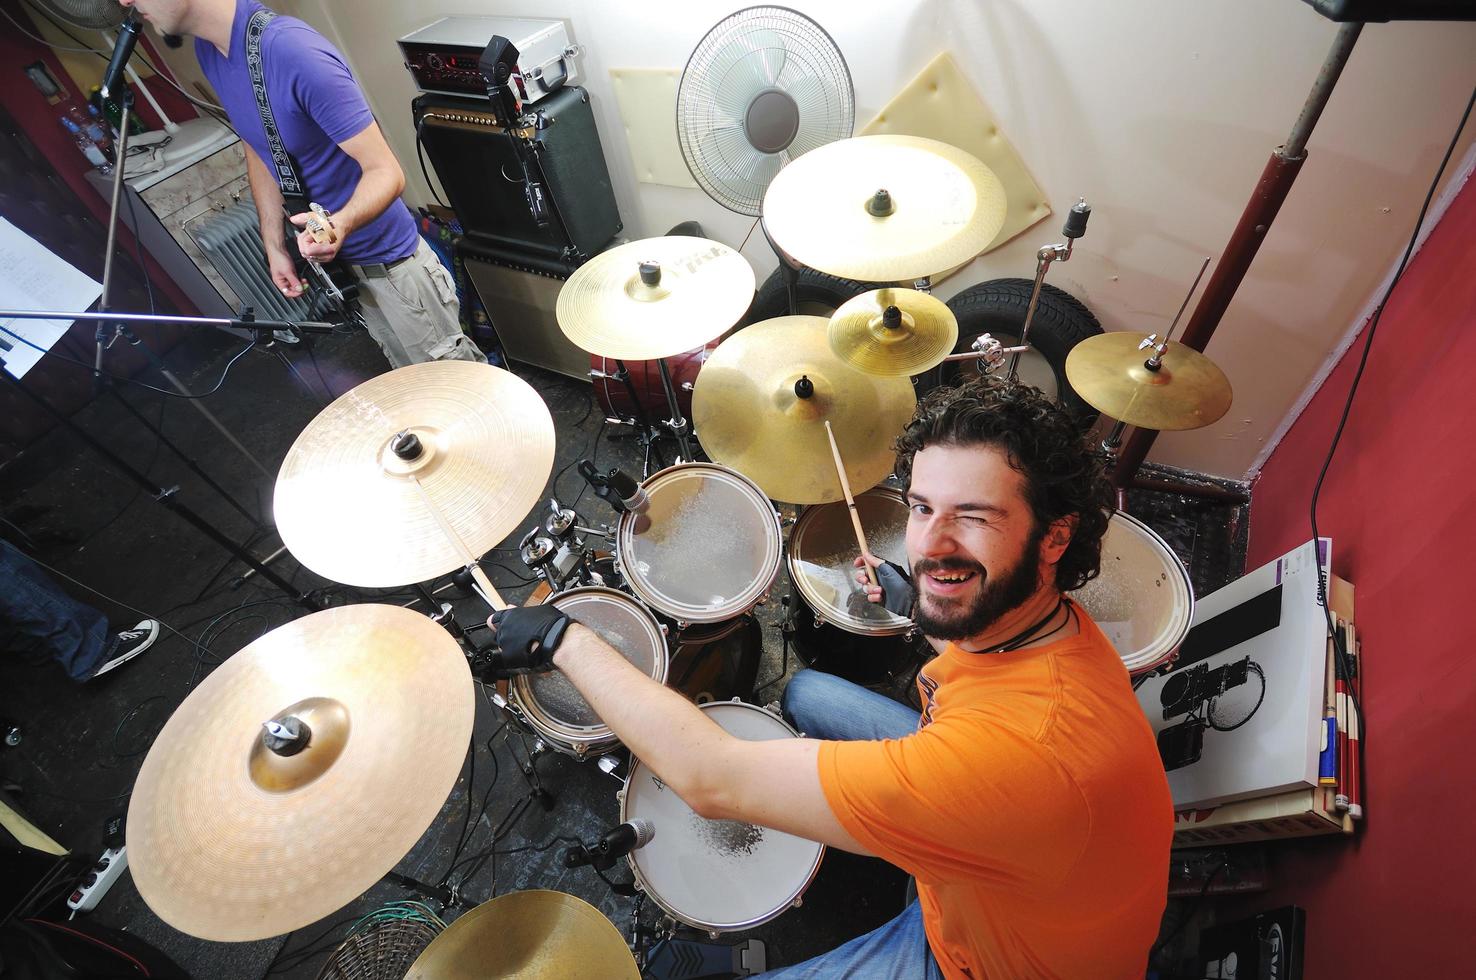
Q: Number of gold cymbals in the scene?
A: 8